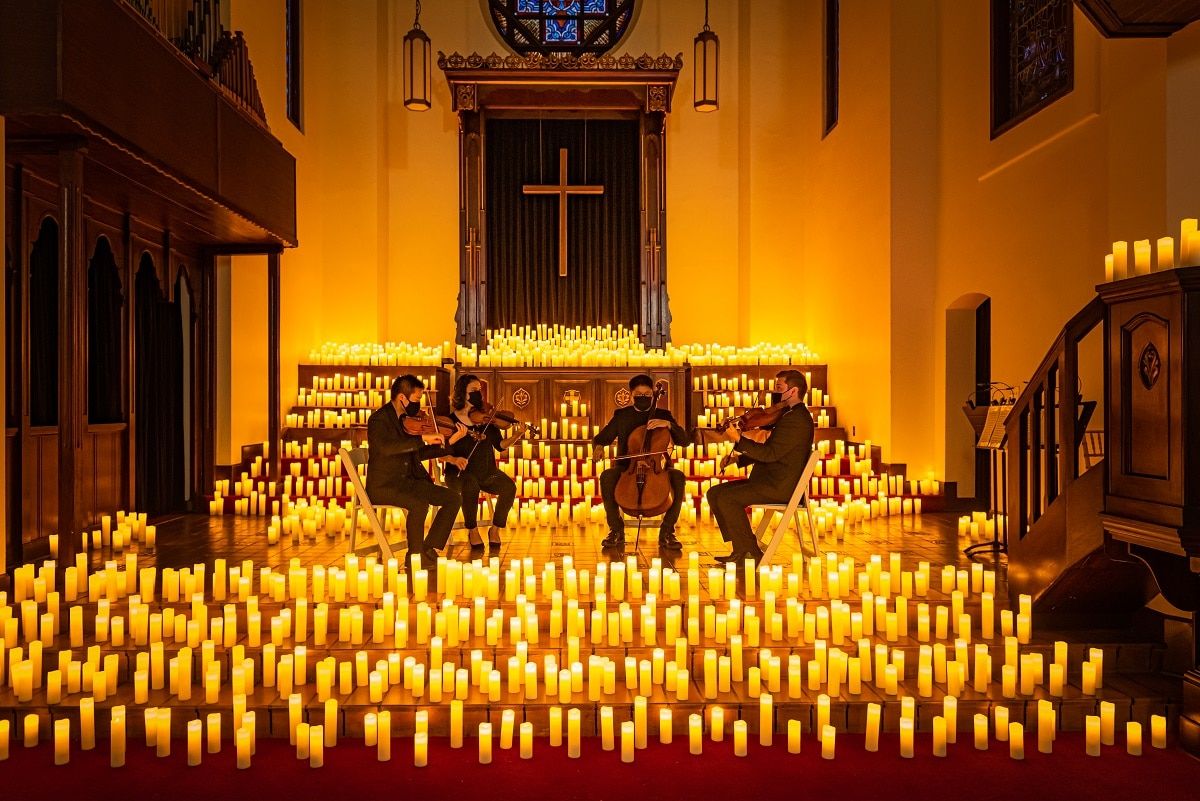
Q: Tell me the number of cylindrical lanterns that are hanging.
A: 2